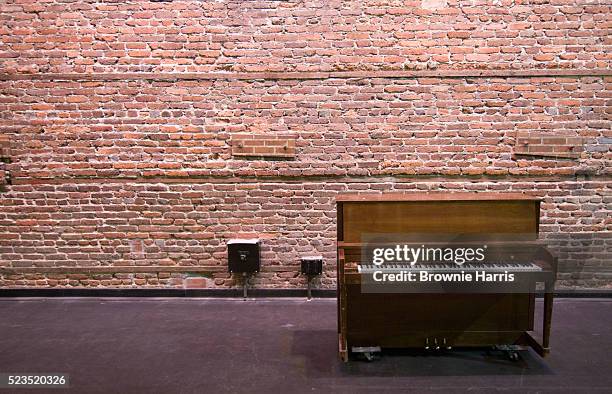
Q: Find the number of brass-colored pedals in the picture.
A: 3